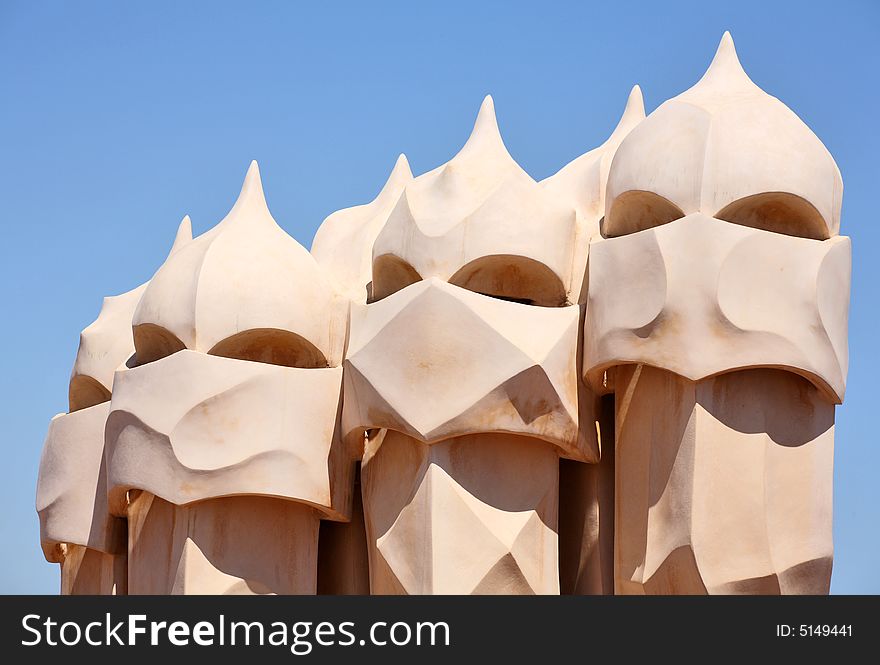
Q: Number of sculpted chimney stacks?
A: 6